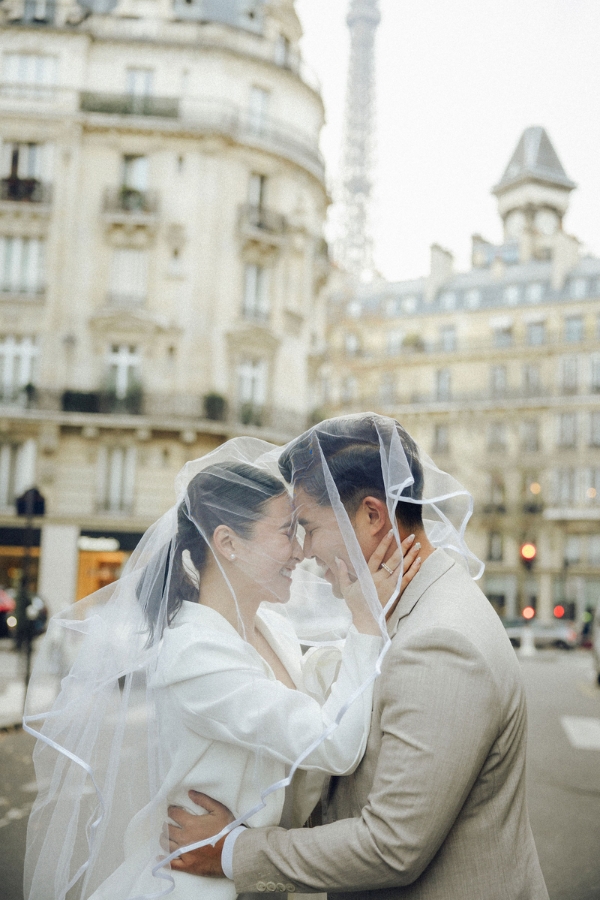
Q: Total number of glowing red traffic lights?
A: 3